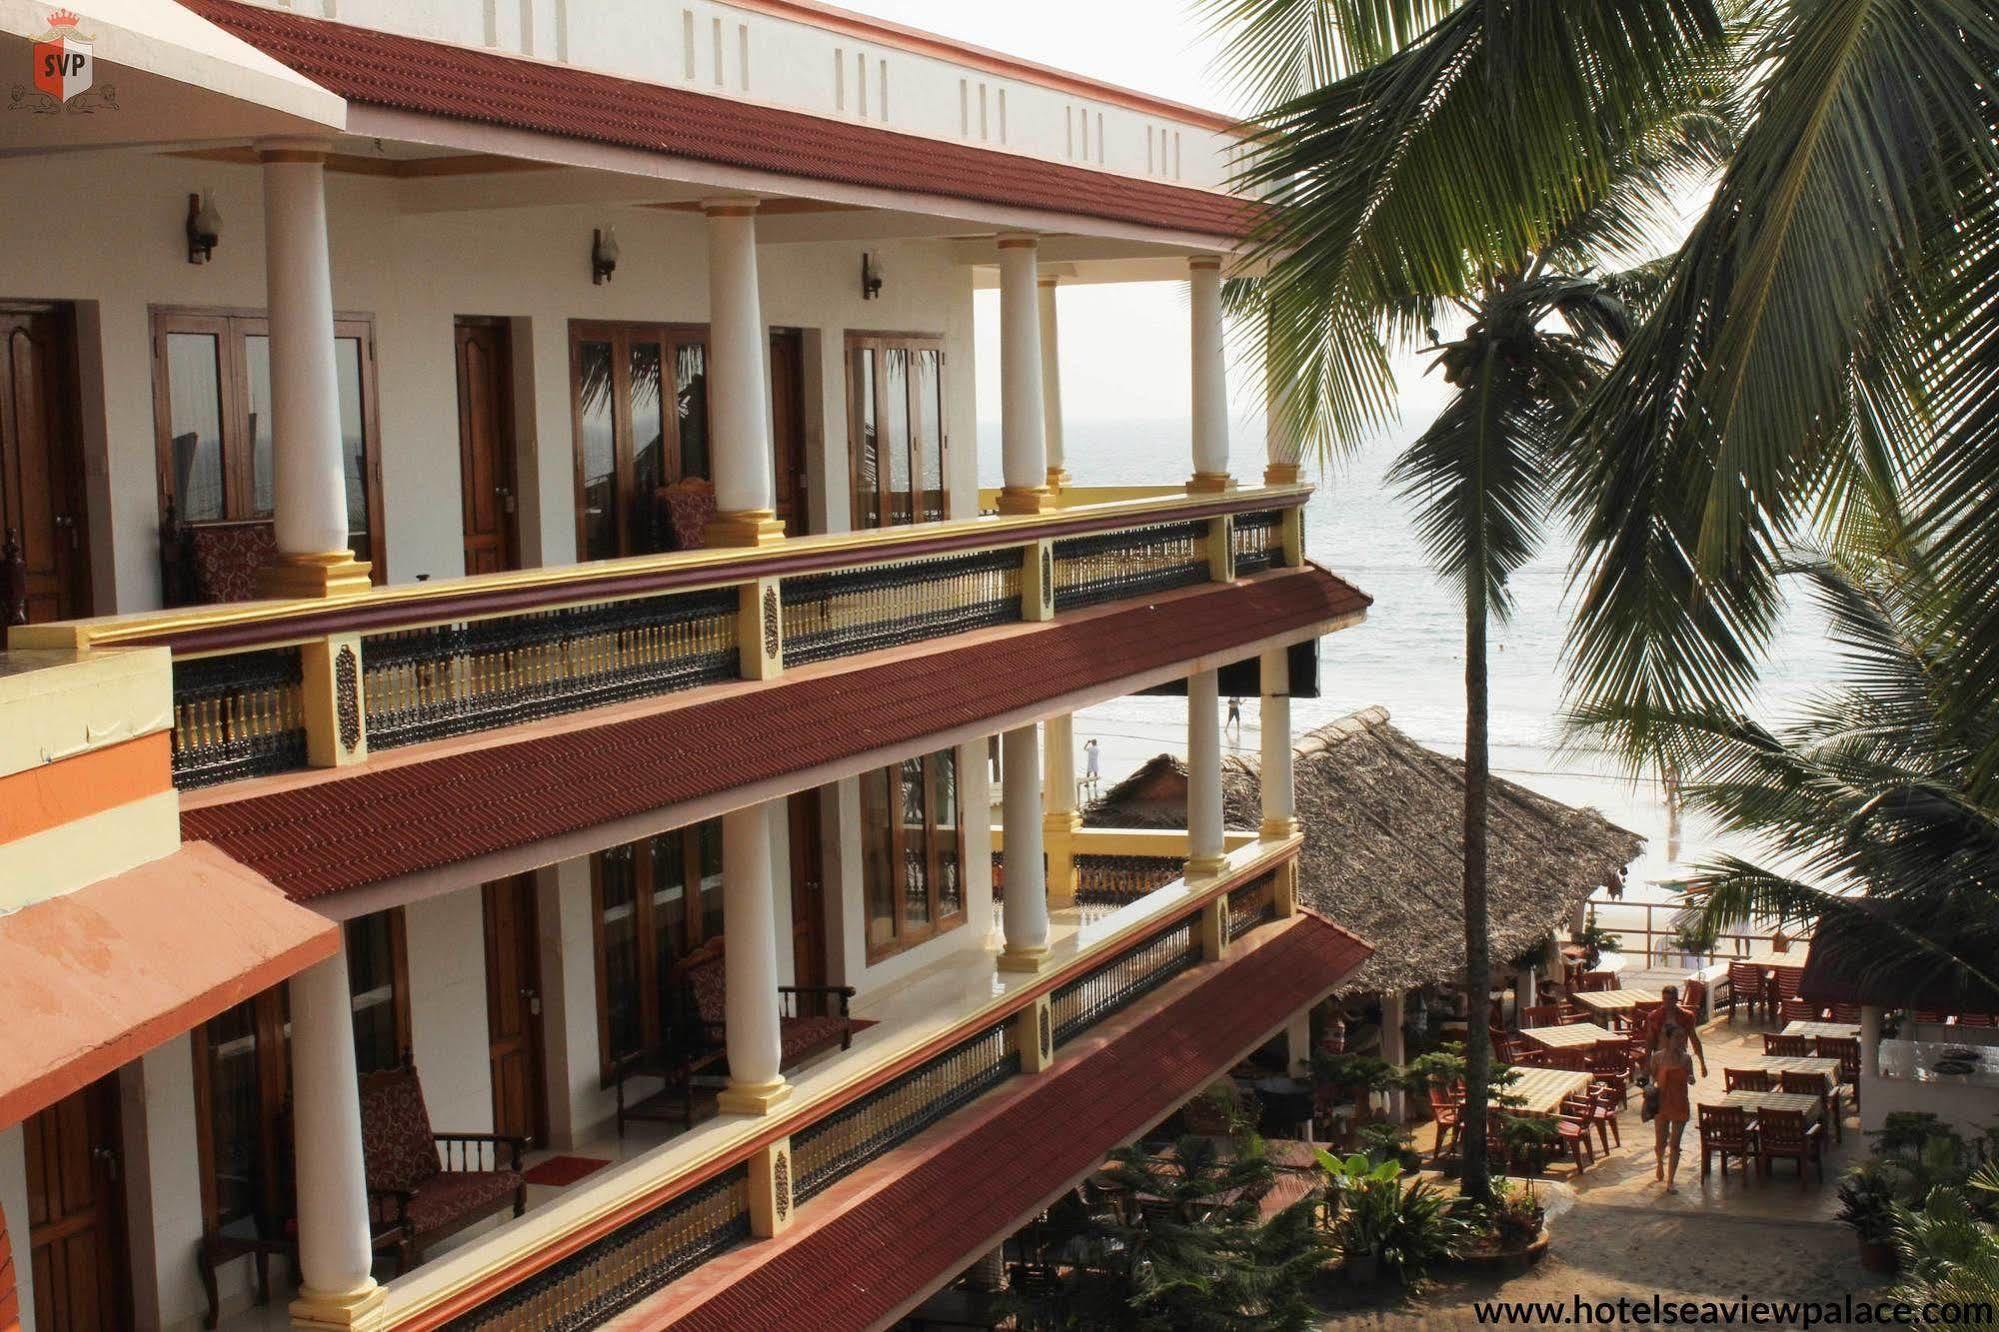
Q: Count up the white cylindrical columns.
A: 12